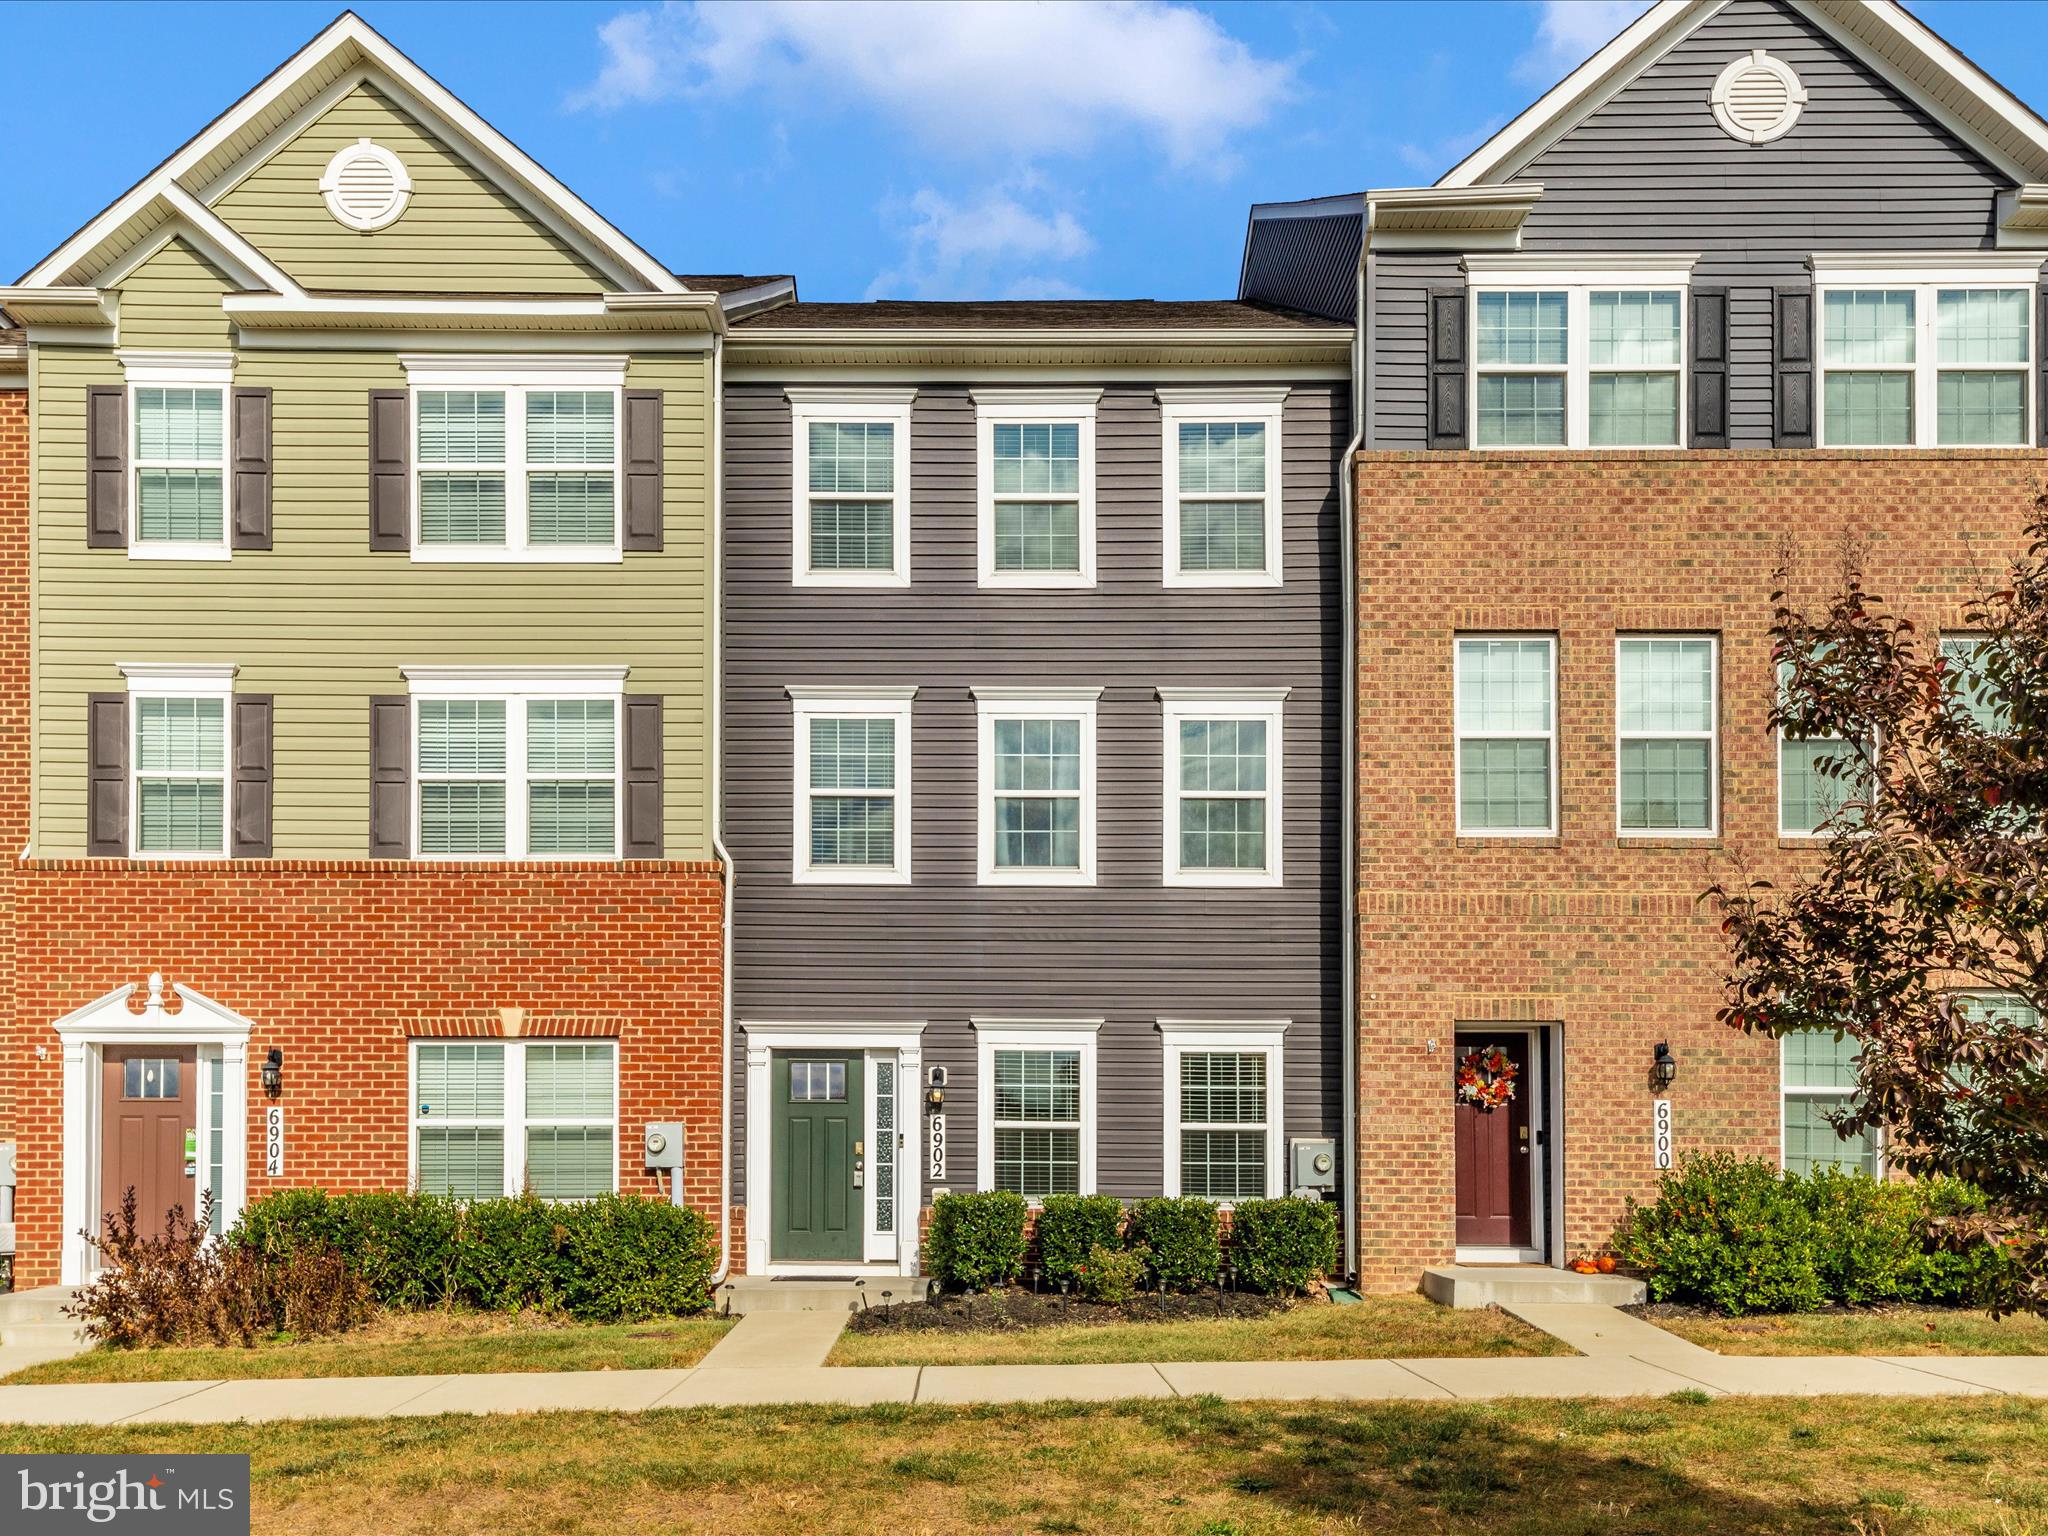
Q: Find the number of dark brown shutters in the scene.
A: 8